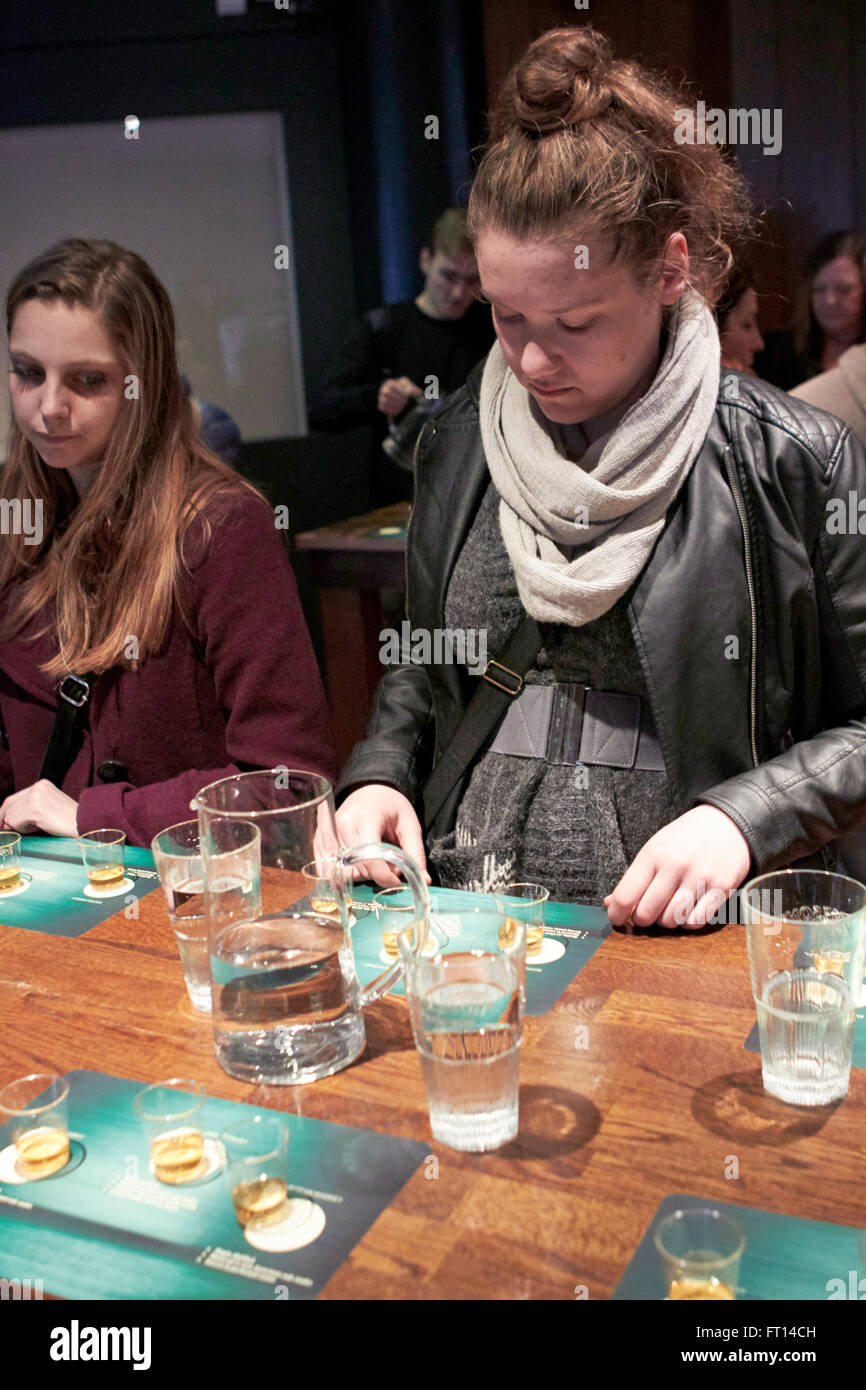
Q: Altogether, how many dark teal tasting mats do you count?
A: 5